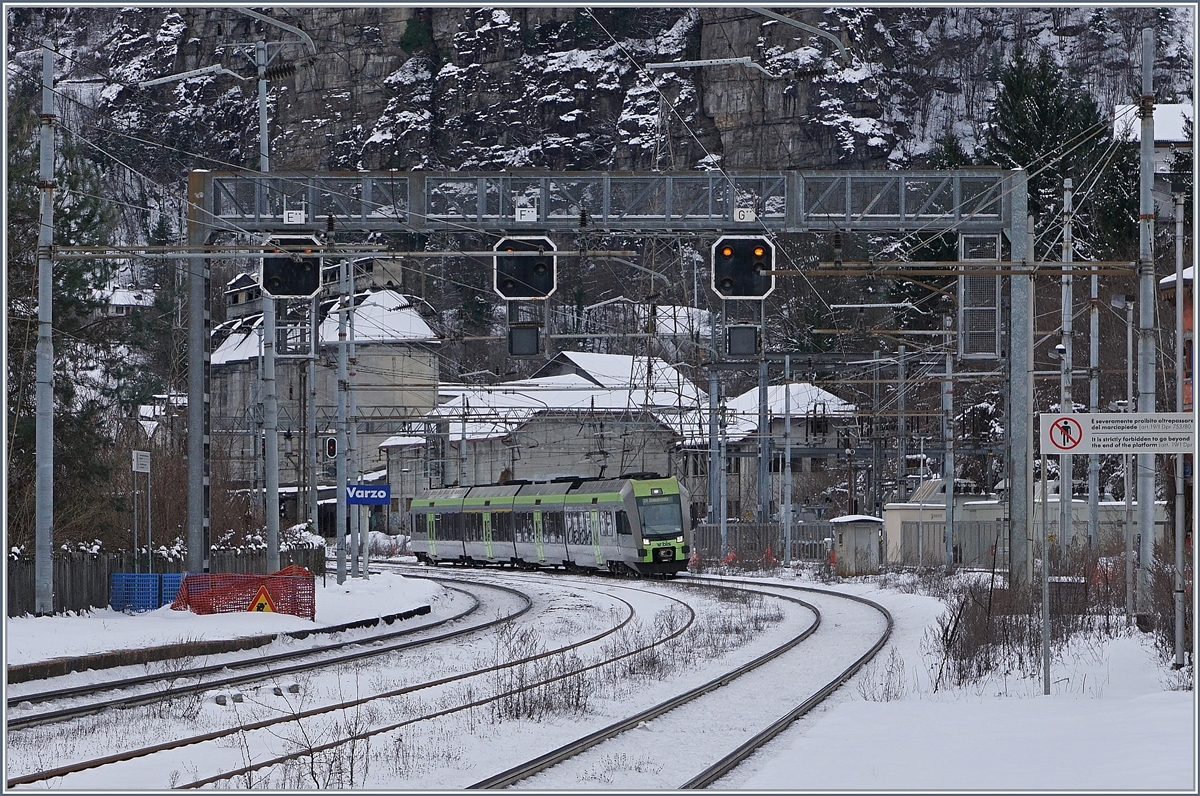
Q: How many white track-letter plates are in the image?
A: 3